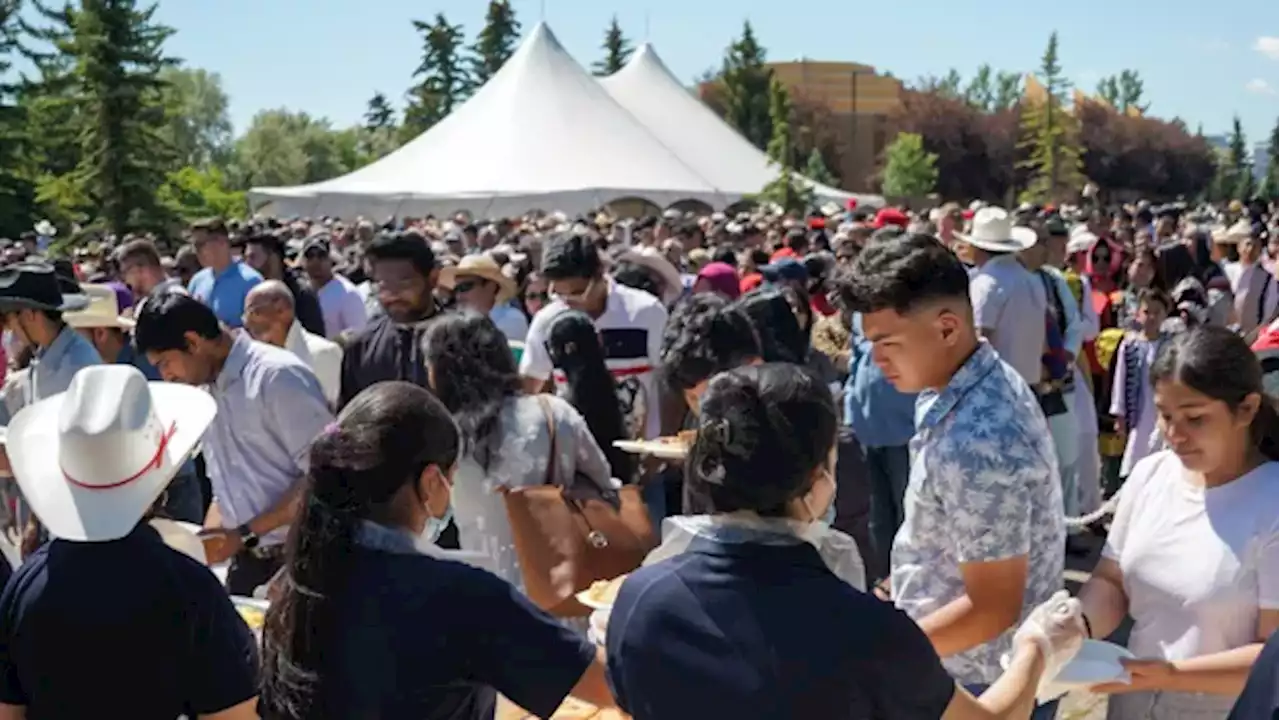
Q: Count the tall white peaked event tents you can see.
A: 2